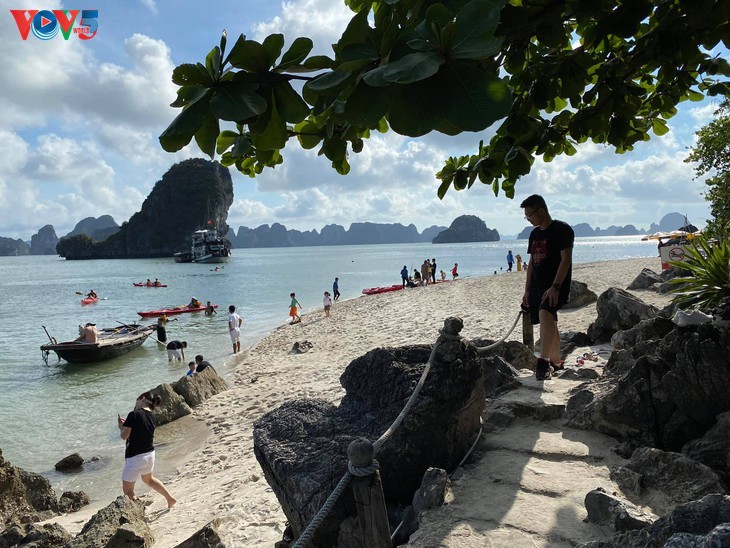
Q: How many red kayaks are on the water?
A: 3